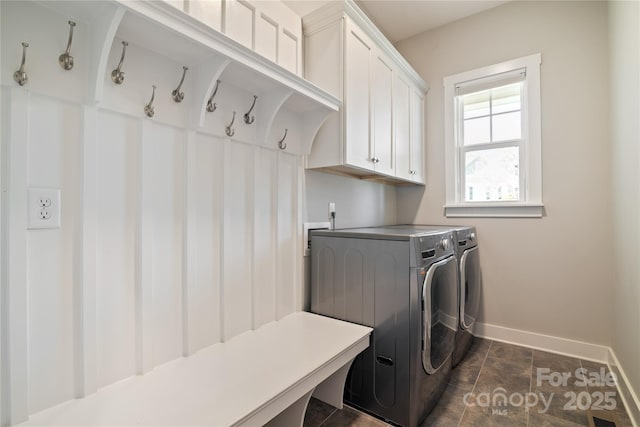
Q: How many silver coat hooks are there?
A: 9